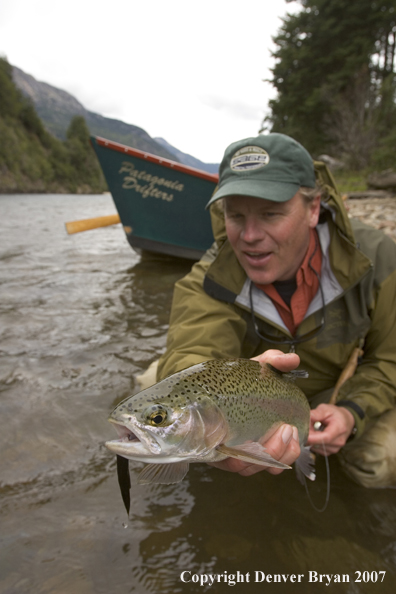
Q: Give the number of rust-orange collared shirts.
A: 1